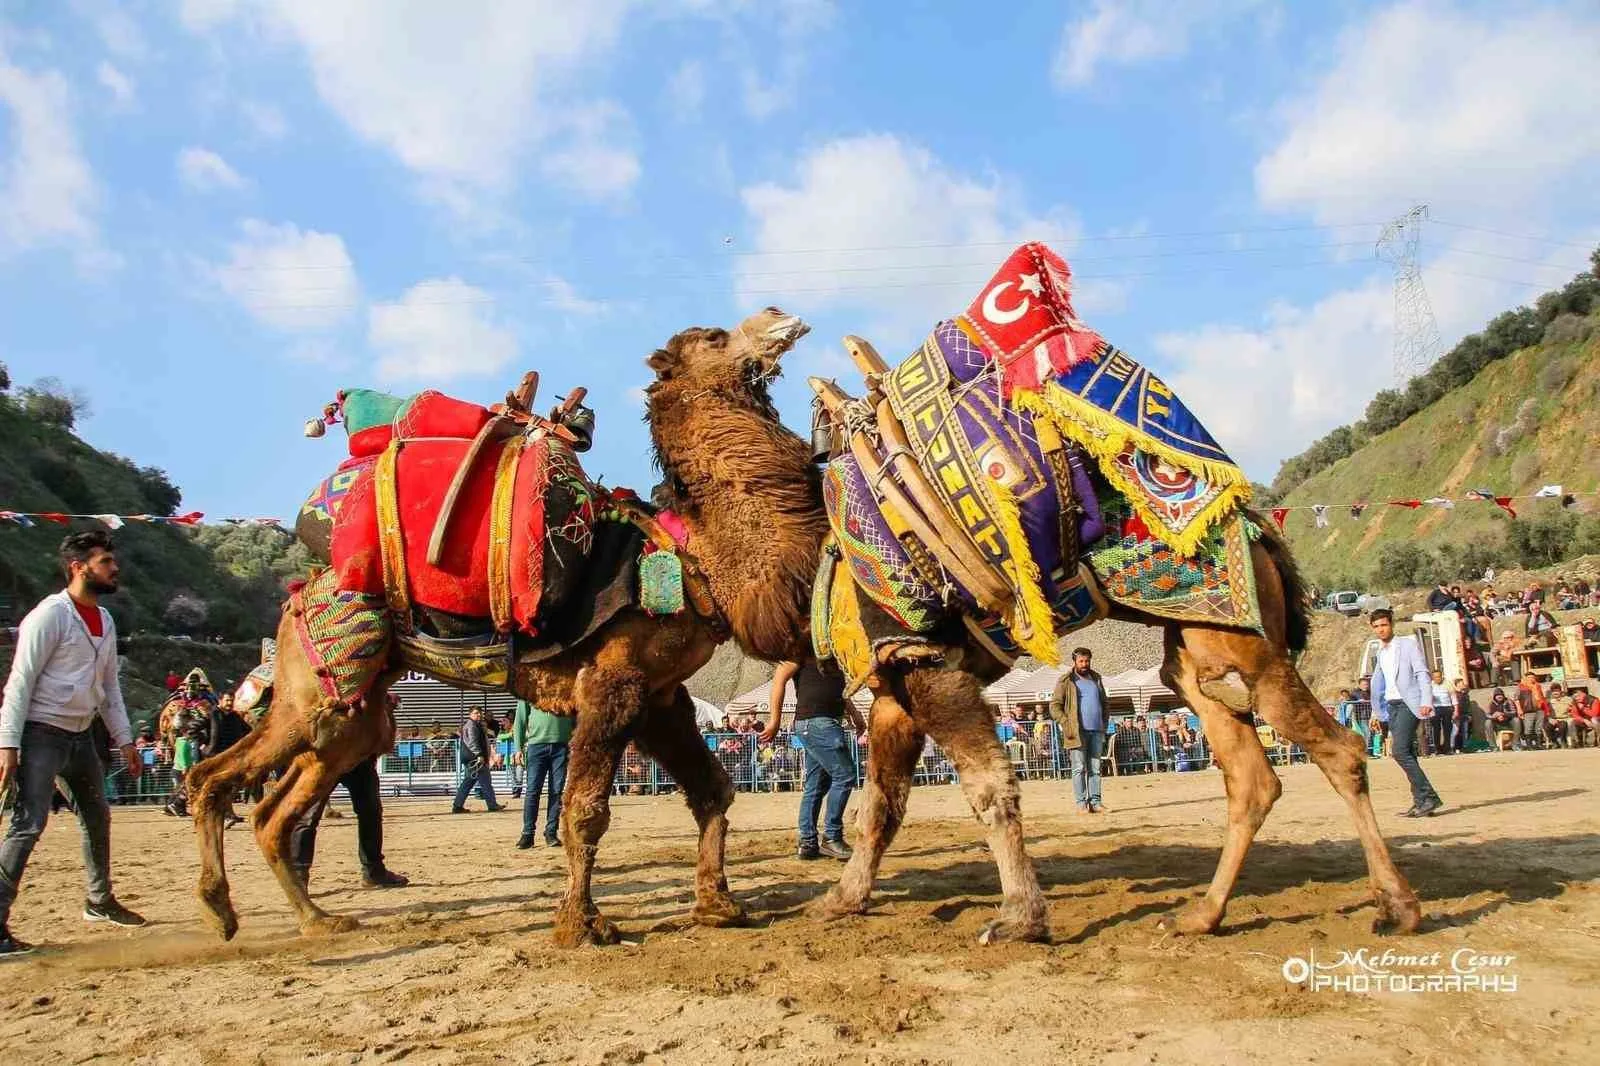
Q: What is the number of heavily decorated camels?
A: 2